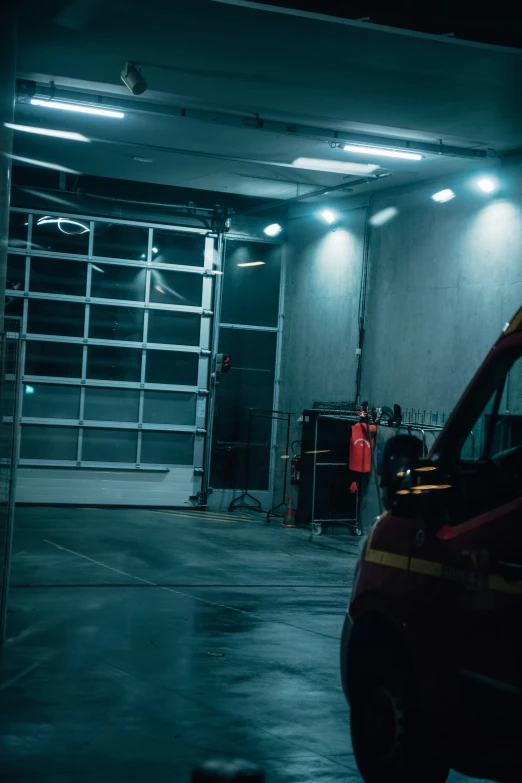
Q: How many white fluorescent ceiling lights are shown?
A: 2